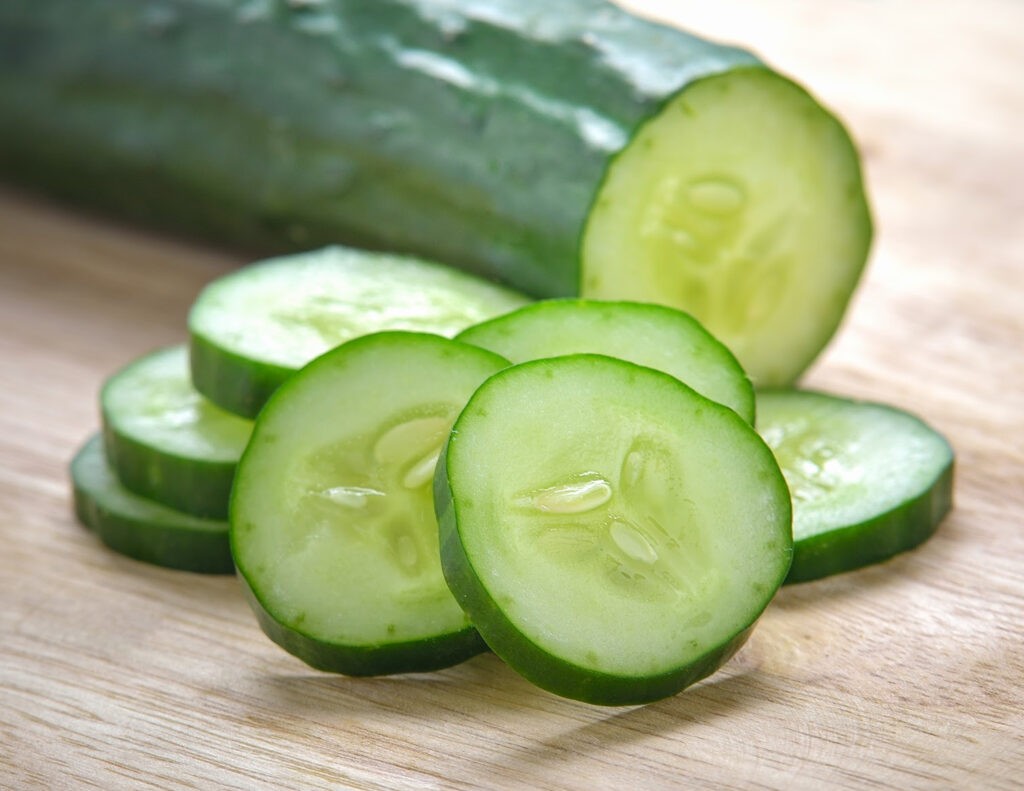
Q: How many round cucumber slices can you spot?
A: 7